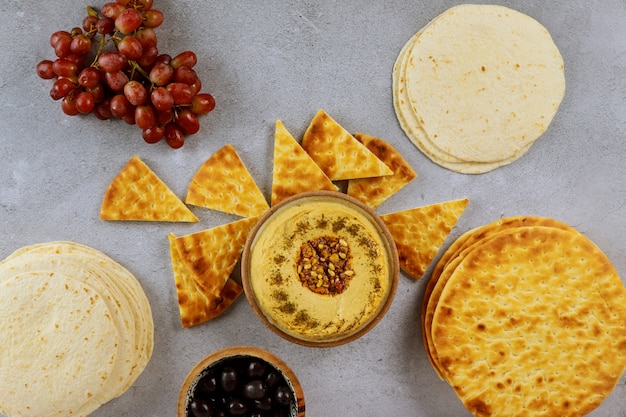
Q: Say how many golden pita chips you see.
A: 8